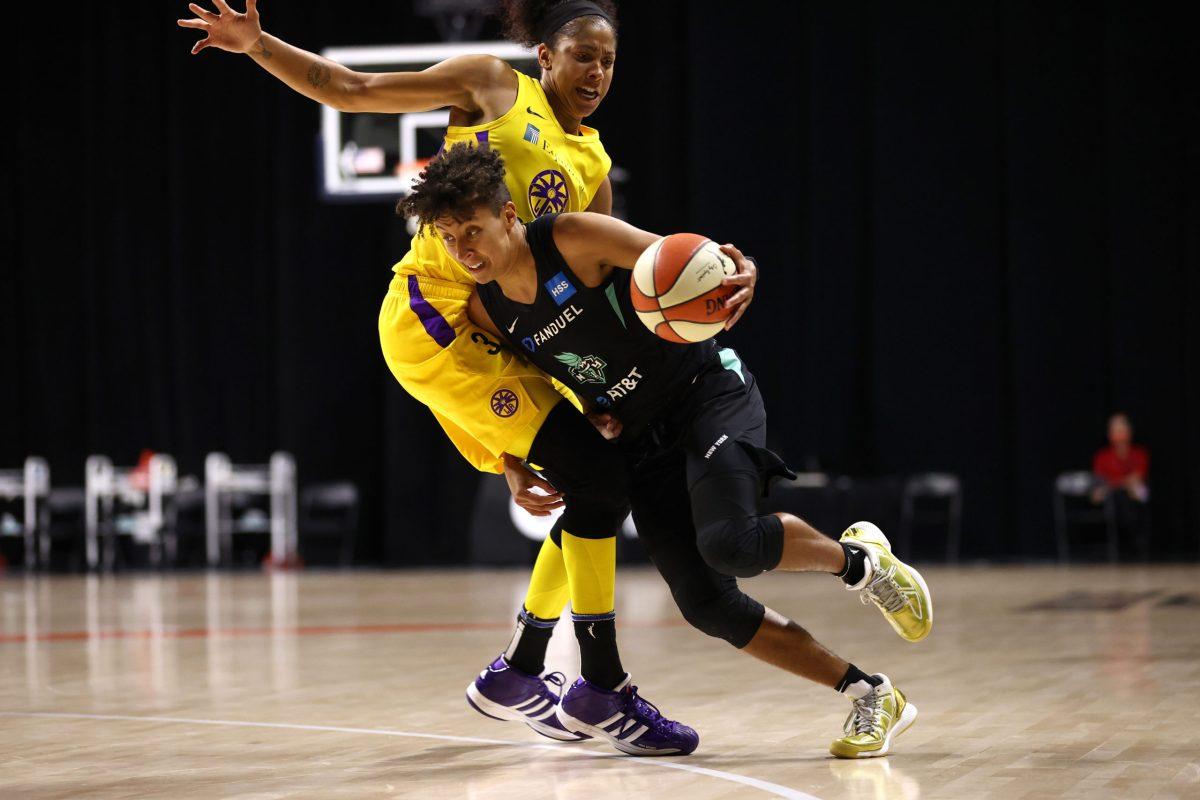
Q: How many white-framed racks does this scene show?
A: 3